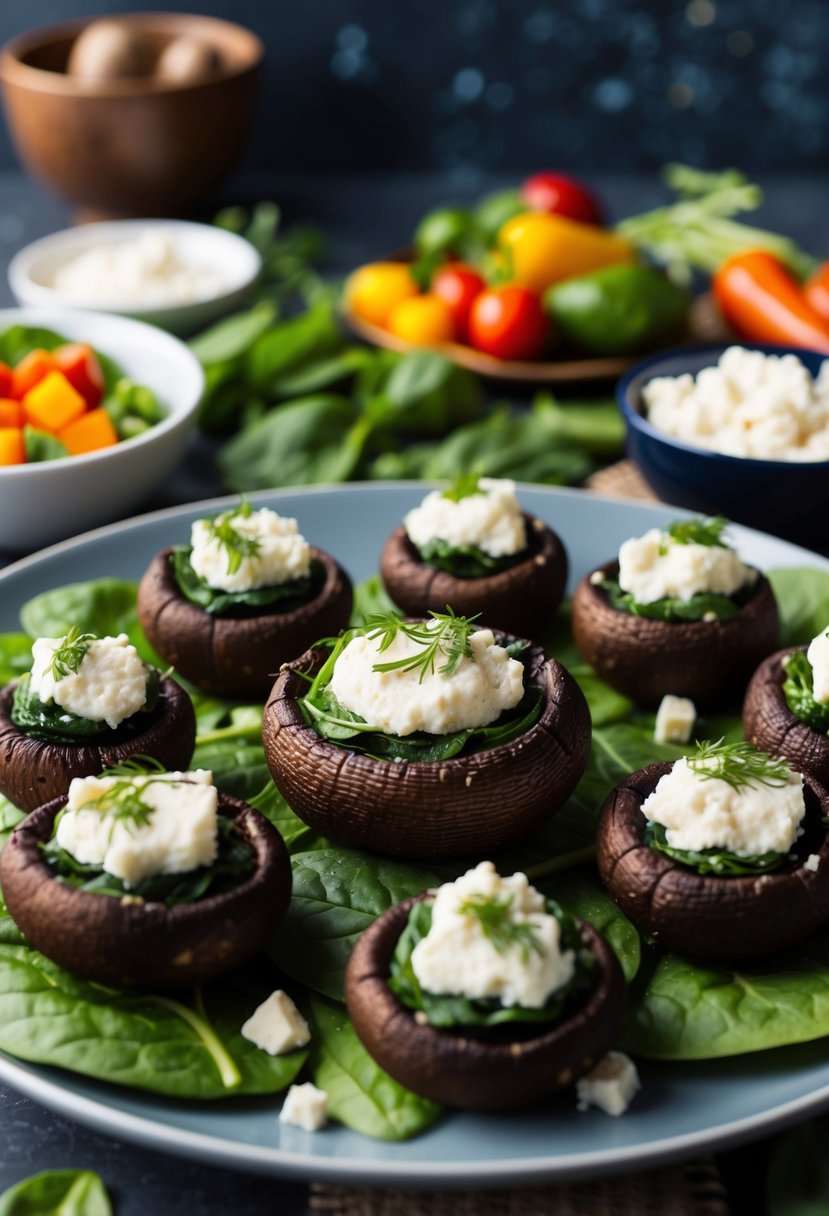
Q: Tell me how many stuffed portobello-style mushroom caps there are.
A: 9